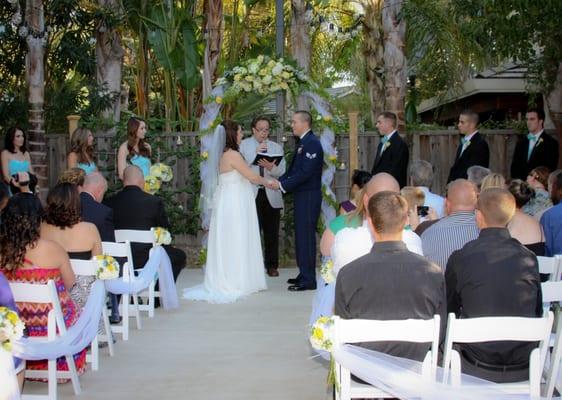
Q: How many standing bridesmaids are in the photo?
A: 3